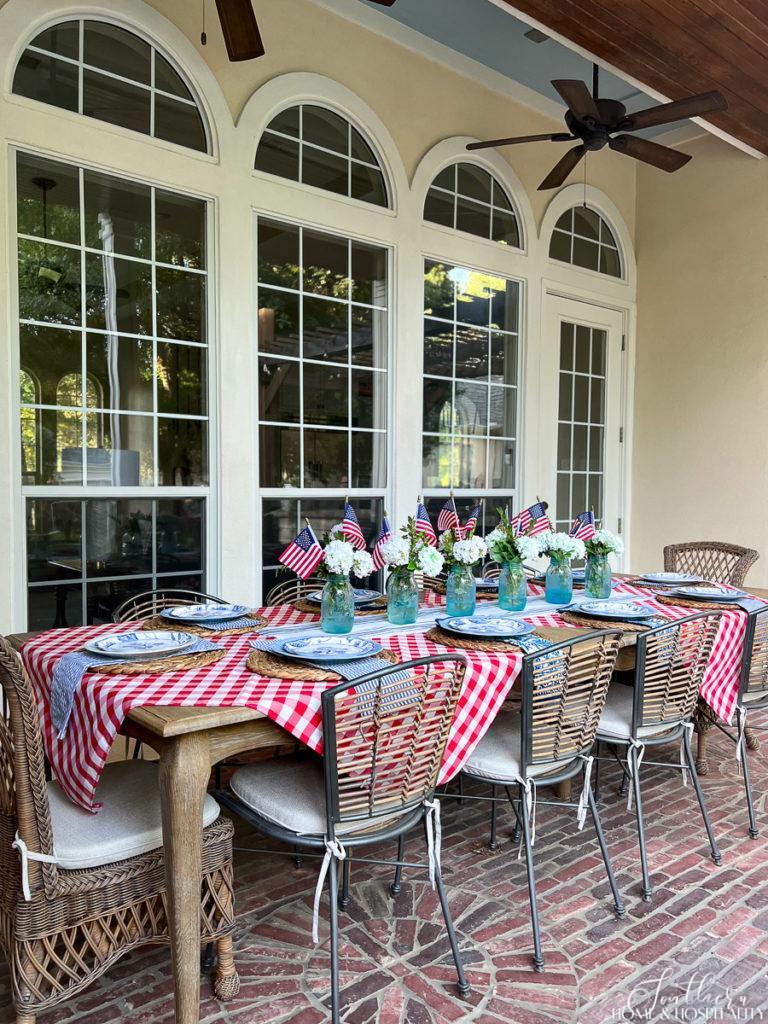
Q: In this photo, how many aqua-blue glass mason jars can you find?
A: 6